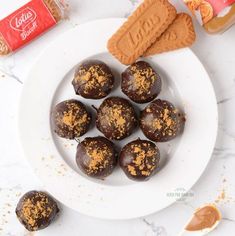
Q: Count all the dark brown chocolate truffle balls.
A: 8